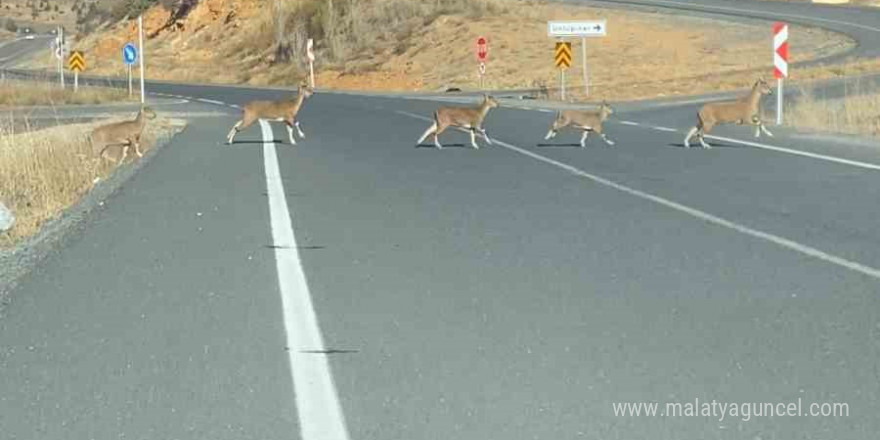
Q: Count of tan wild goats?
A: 5